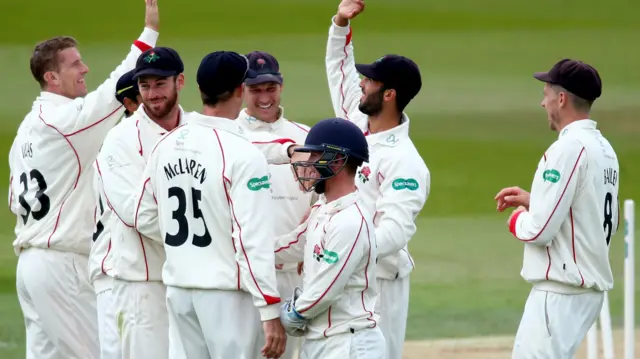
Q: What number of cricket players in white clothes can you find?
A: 8